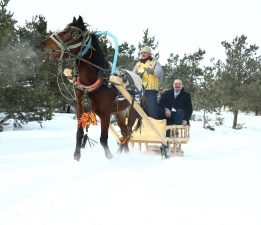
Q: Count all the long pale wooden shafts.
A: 2